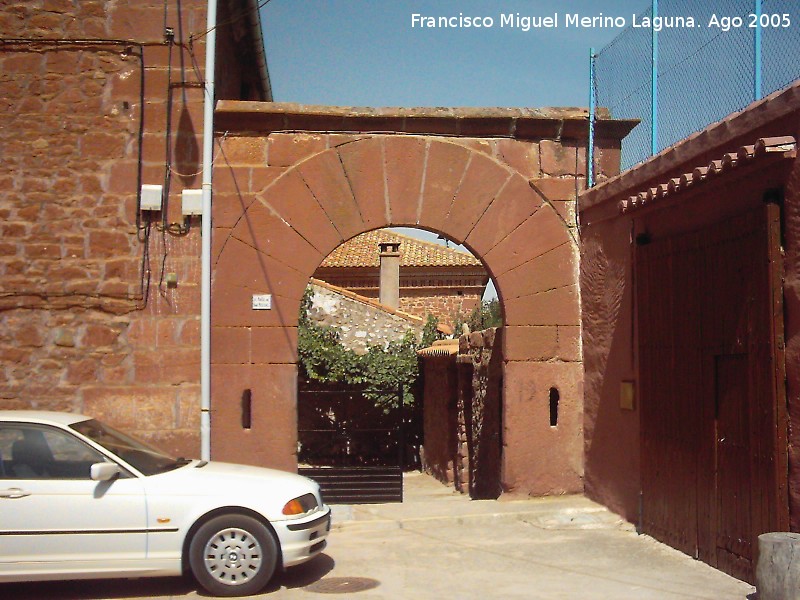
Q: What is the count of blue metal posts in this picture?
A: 3